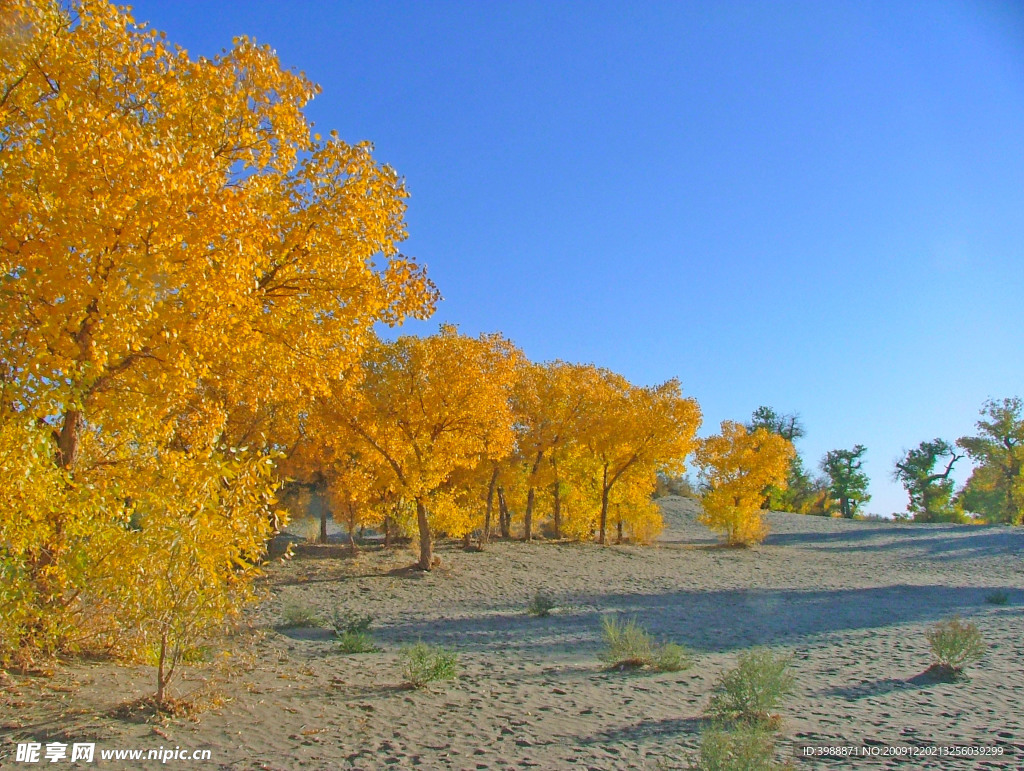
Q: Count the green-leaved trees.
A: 4